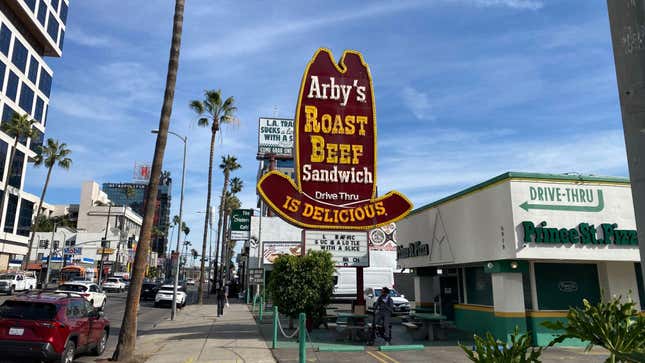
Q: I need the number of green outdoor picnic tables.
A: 2